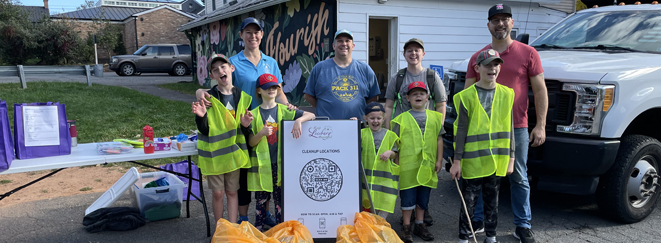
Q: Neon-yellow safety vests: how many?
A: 5